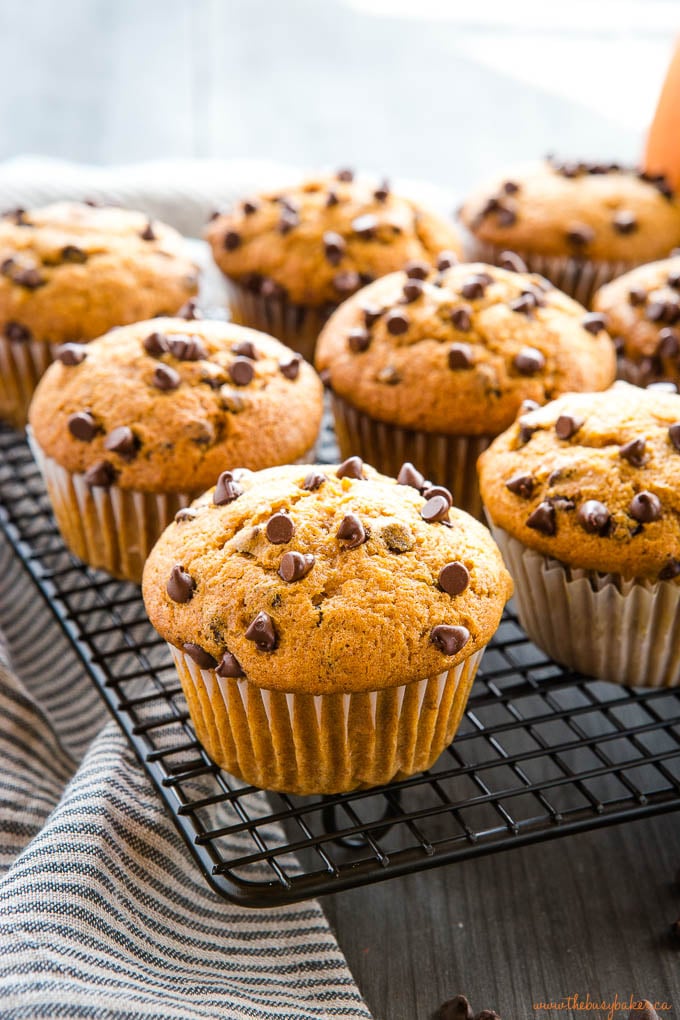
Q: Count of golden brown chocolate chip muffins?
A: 8